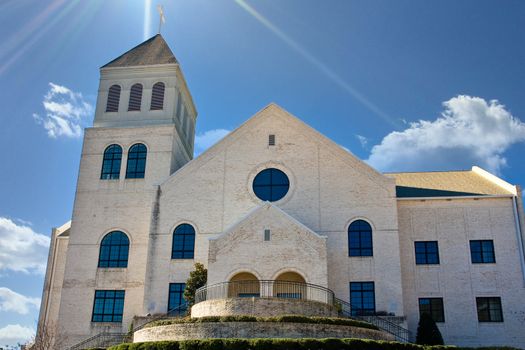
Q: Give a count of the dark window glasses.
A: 13